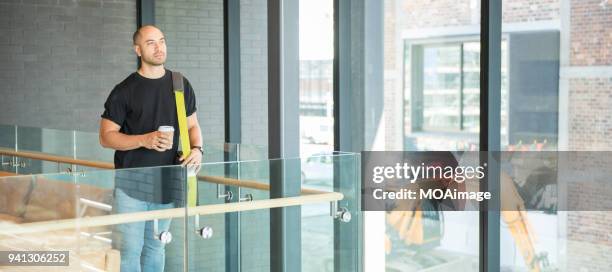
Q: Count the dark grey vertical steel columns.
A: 5